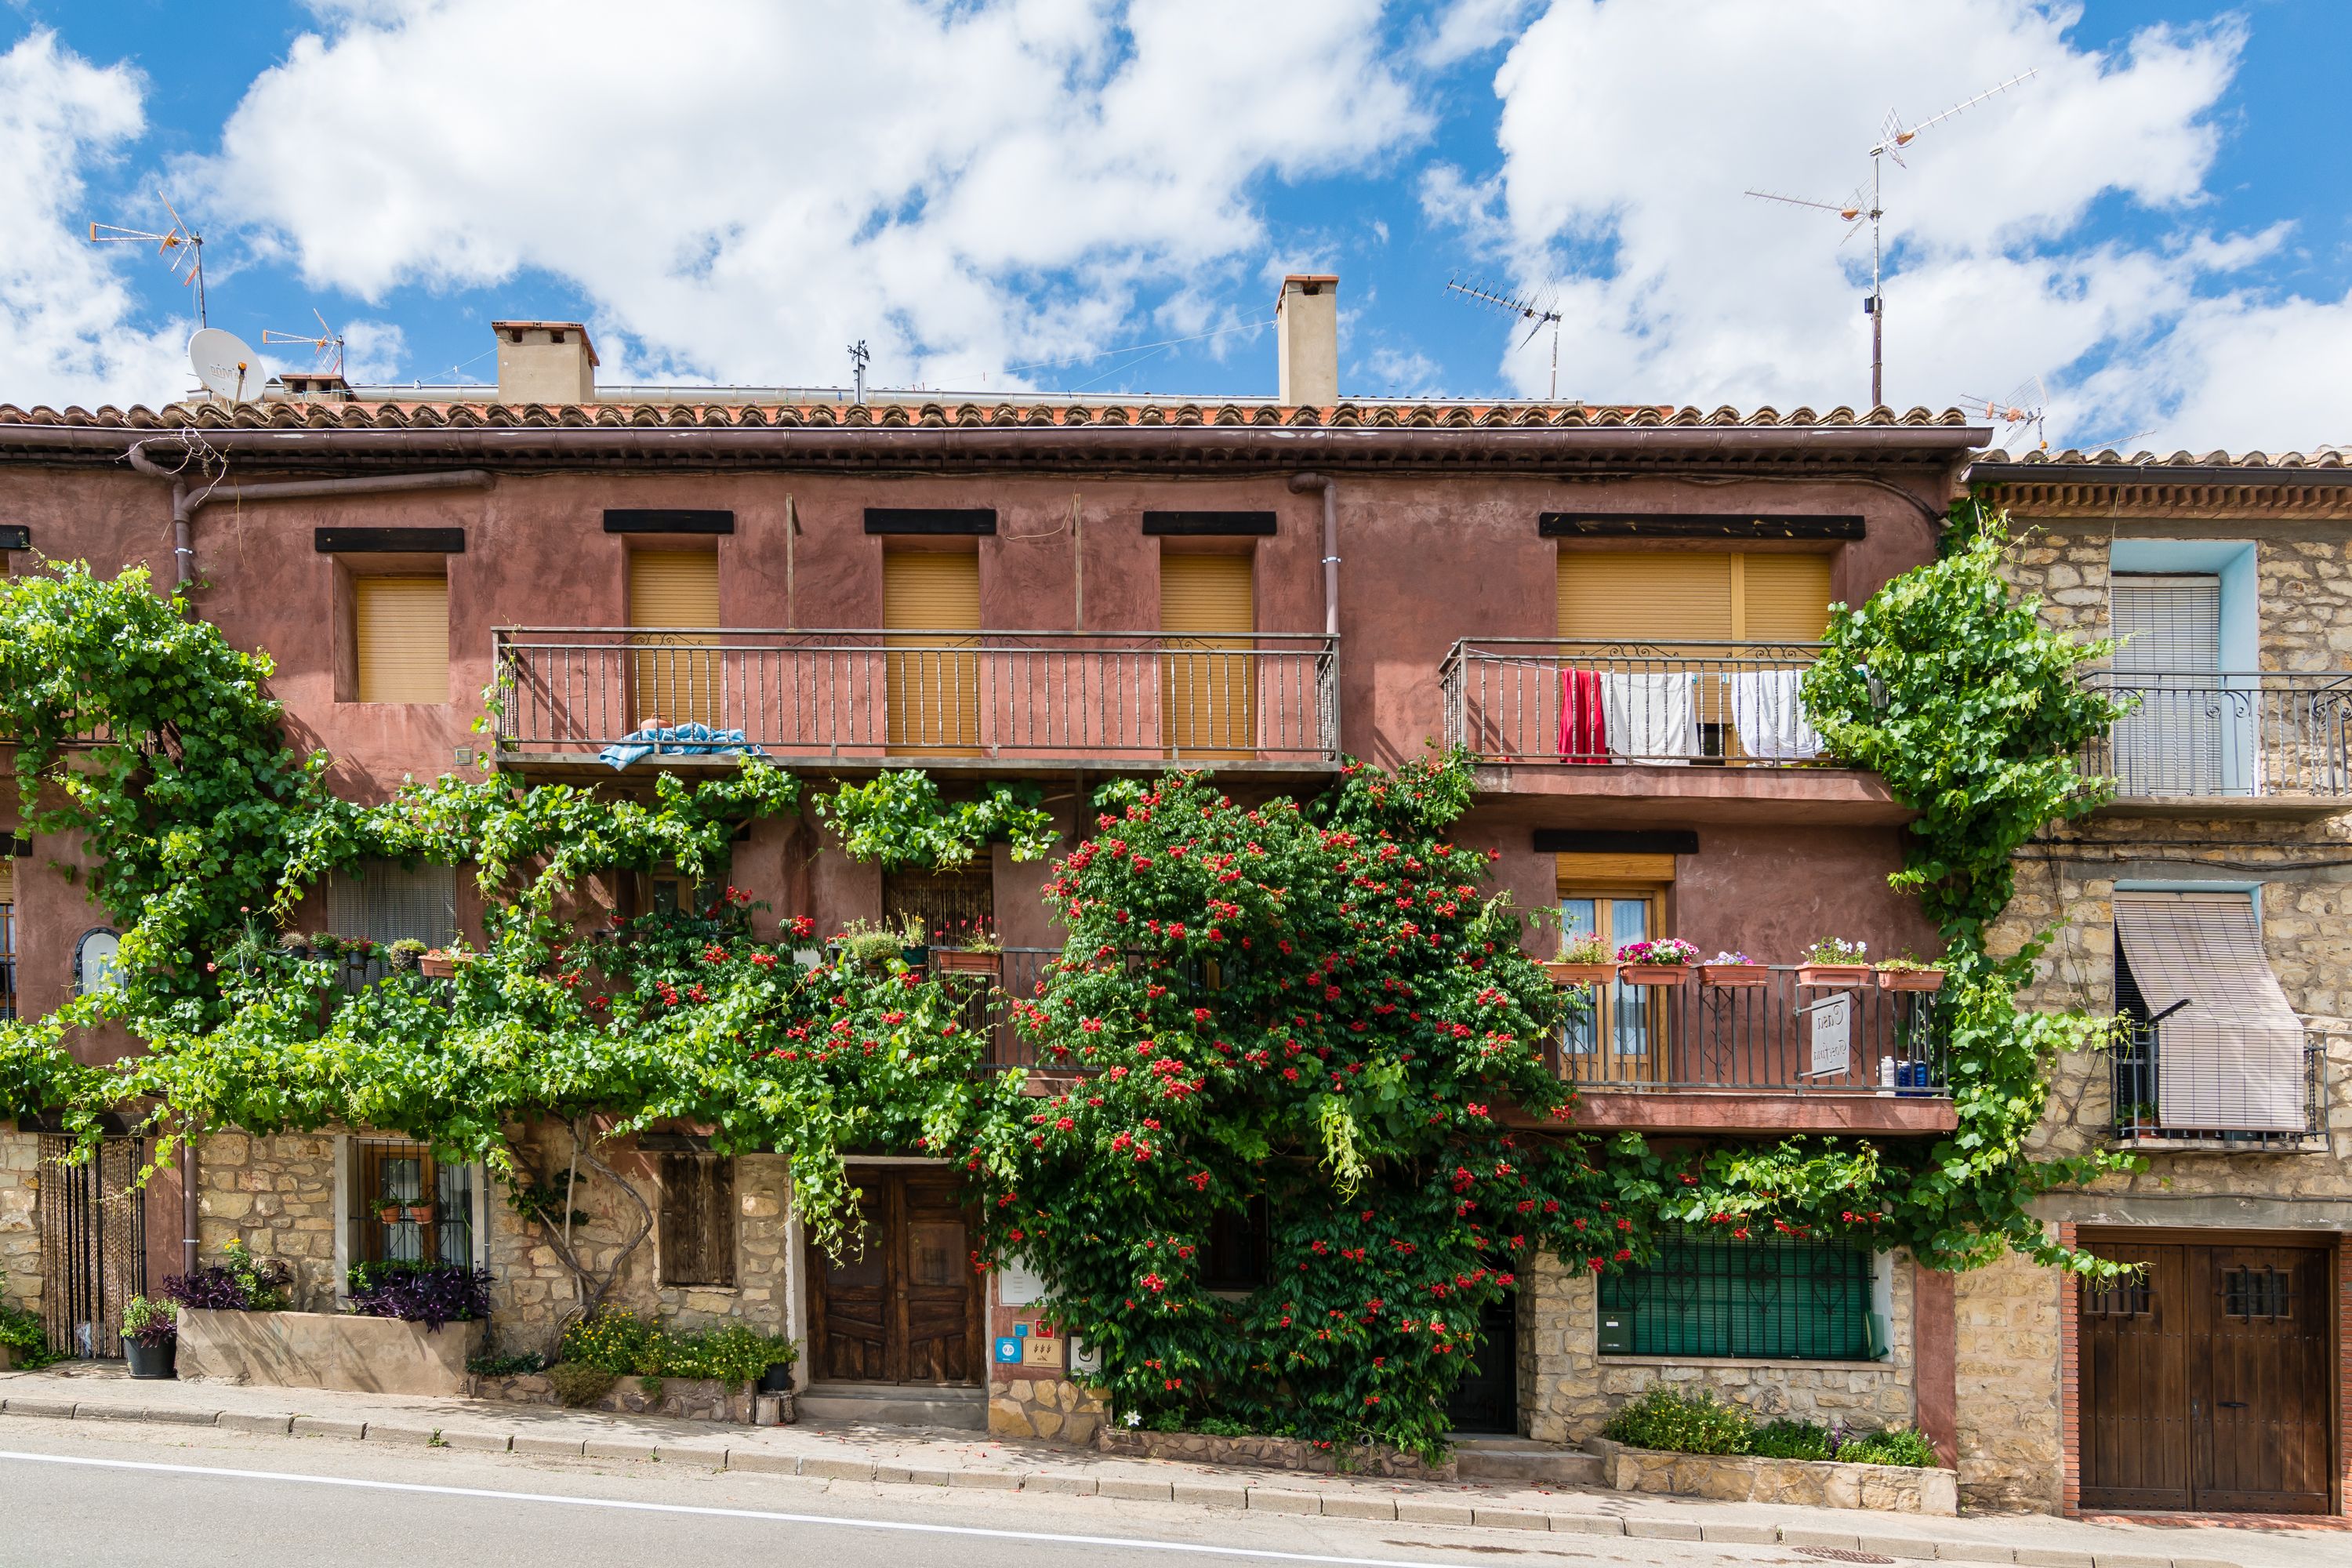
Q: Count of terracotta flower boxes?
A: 7